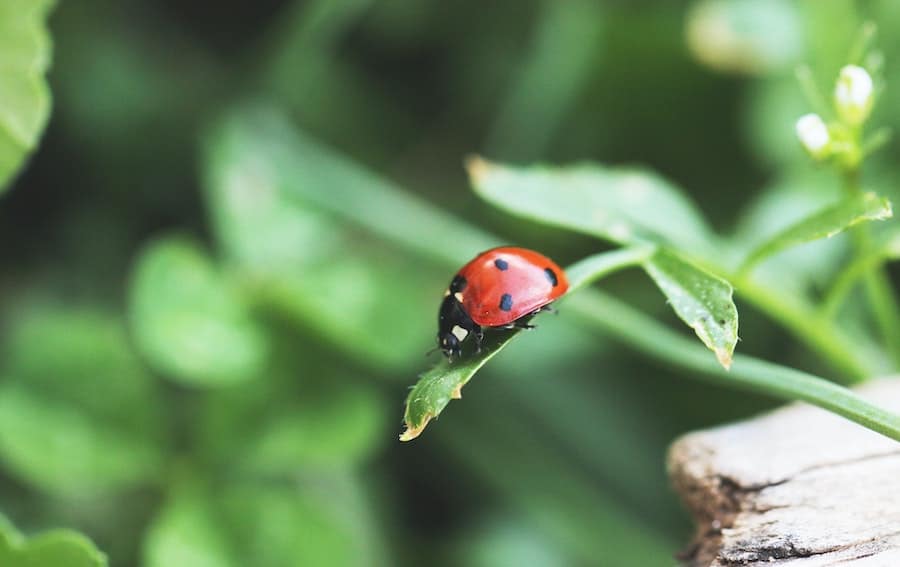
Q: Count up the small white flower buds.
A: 2